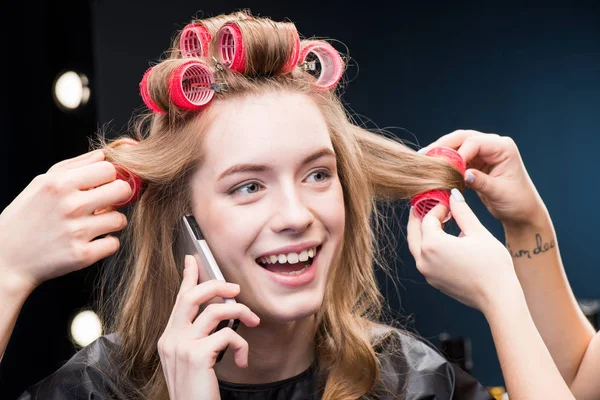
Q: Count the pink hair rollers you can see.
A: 6